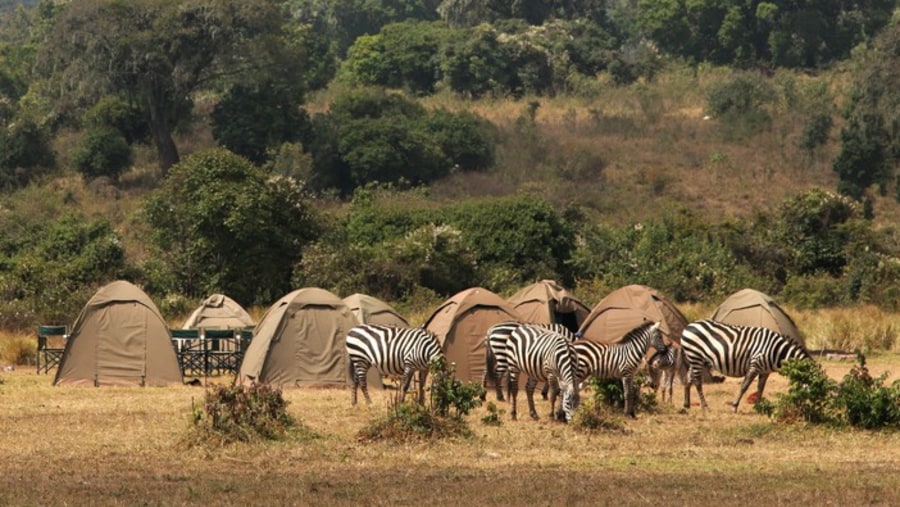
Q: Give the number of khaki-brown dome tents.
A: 8